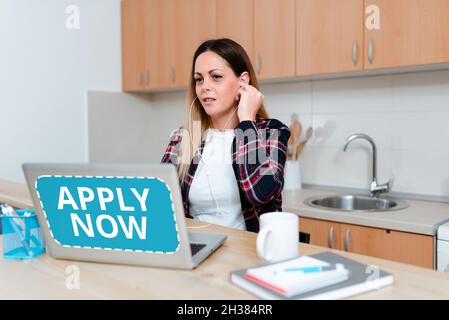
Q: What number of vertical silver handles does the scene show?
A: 8